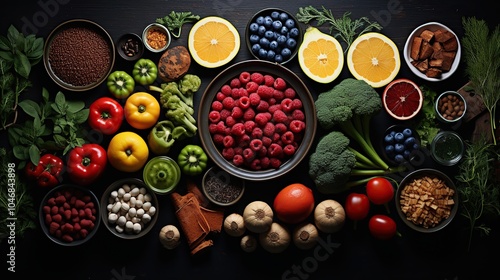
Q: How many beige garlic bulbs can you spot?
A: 7